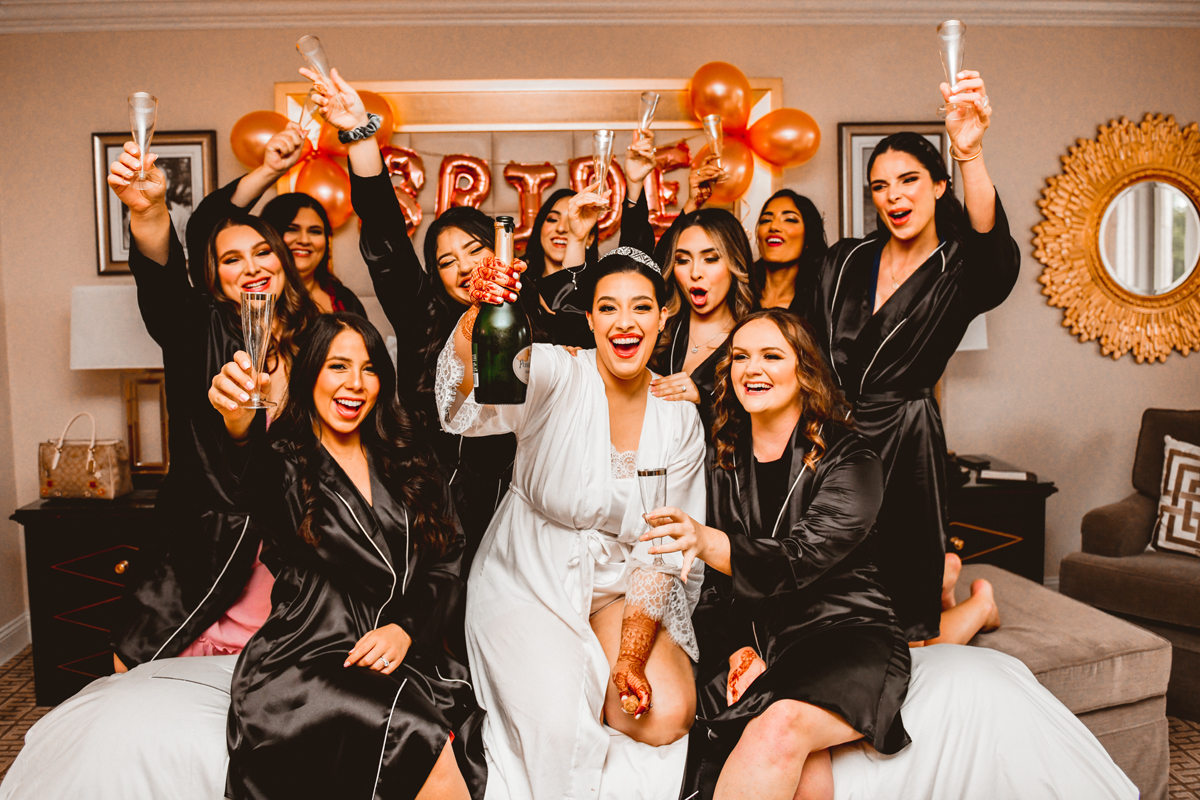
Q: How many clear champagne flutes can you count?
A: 9